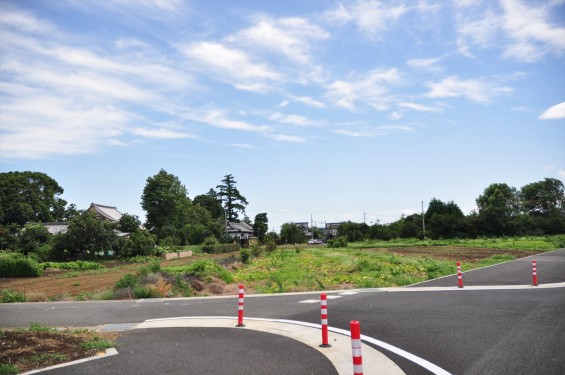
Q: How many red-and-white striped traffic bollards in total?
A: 5